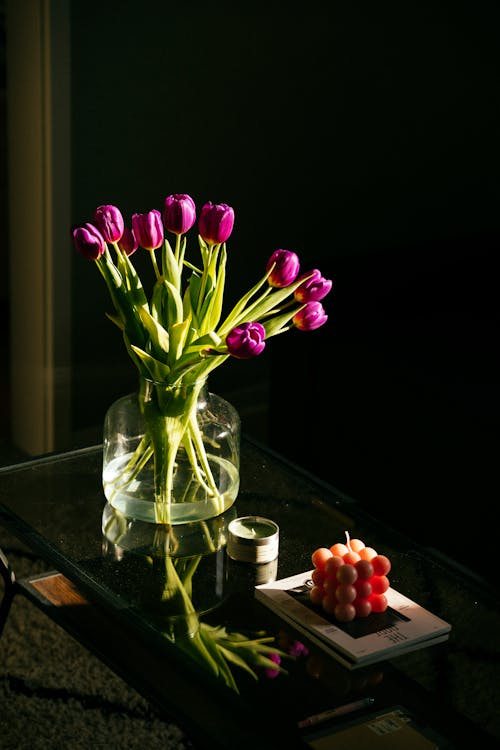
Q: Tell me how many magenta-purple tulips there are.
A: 10